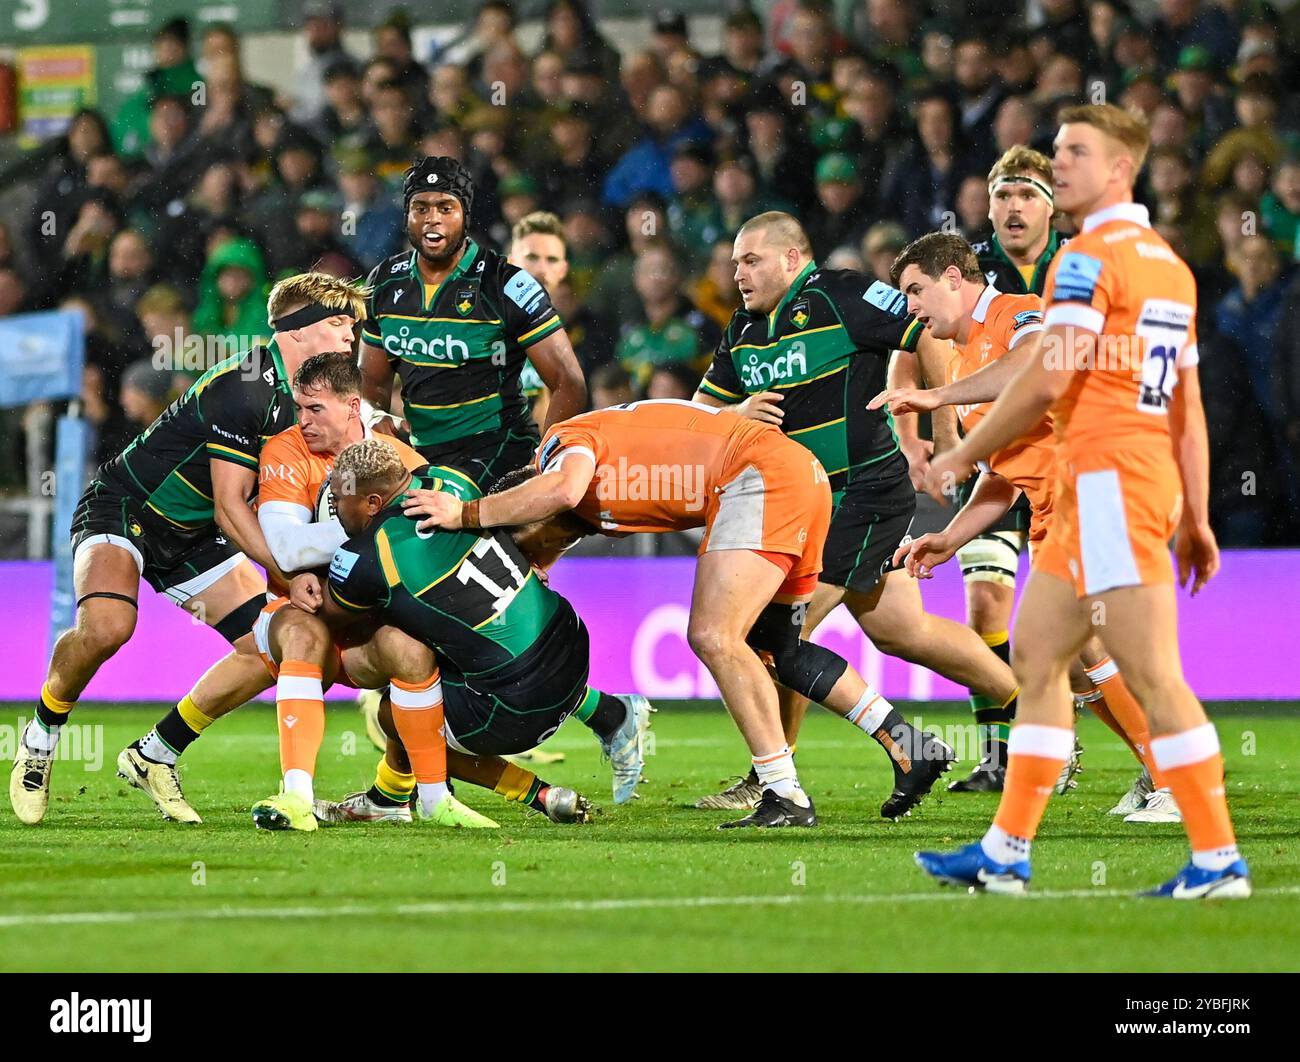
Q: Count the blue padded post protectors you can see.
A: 1